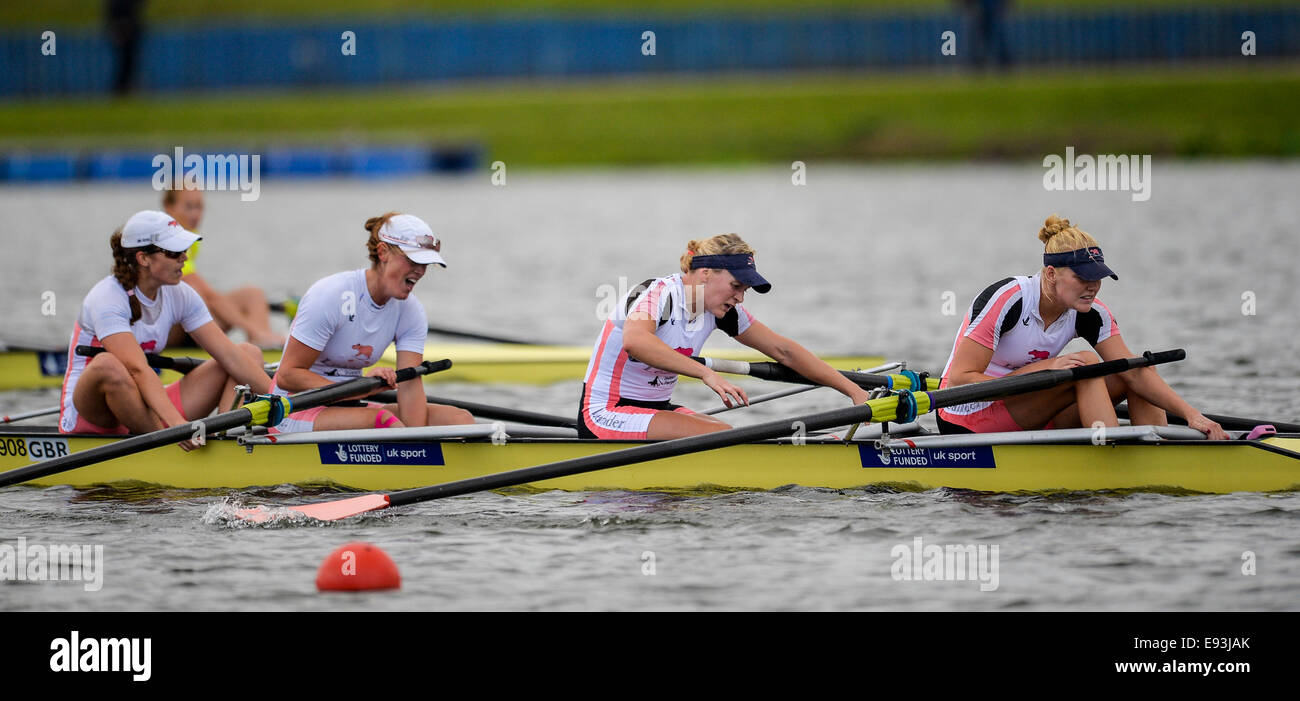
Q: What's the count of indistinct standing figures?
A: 2